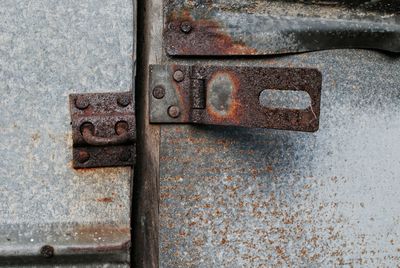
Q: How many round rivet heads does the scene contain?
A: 9